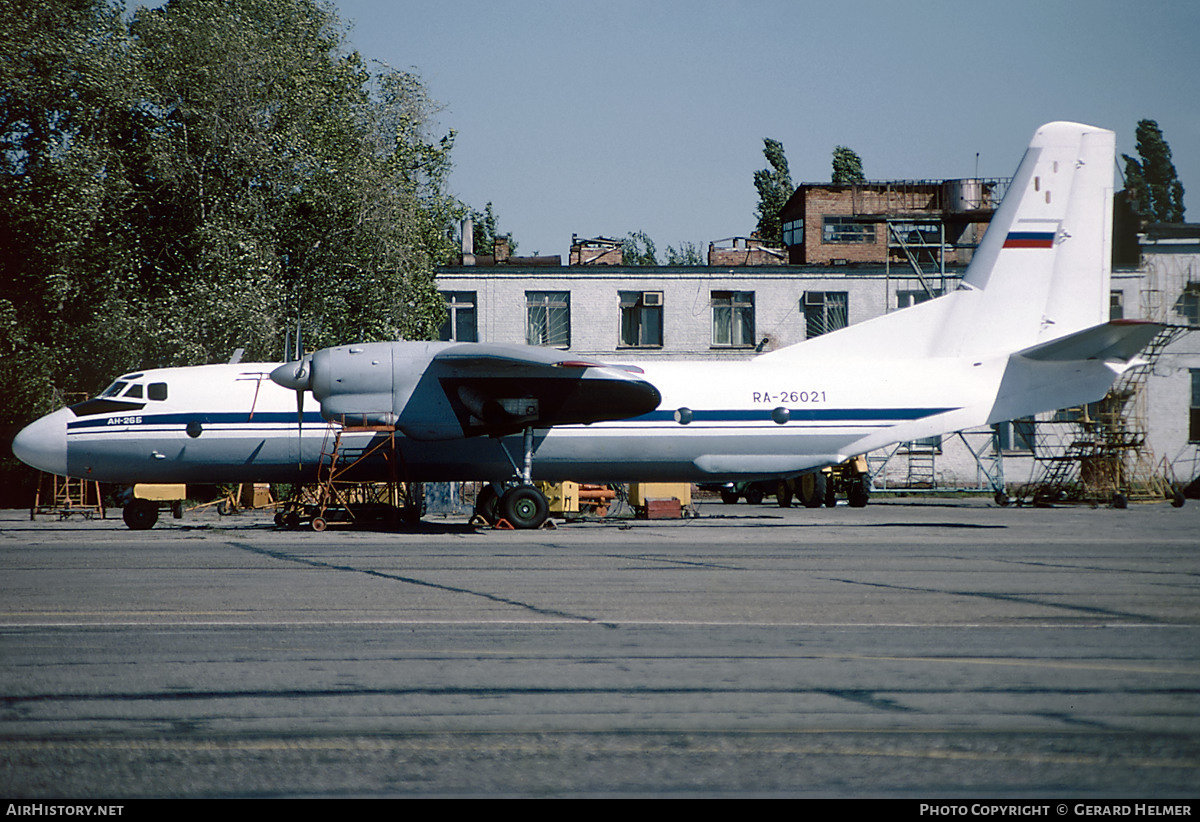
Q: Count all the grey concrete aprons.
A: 1